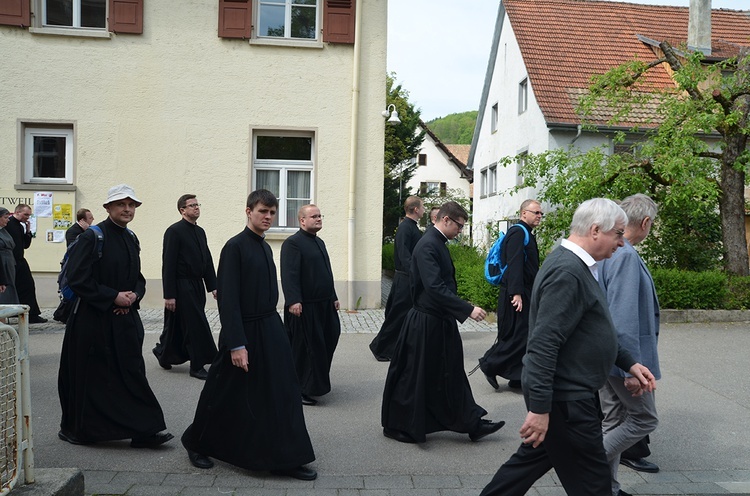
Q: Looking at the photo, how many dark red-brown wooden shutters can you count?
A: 4